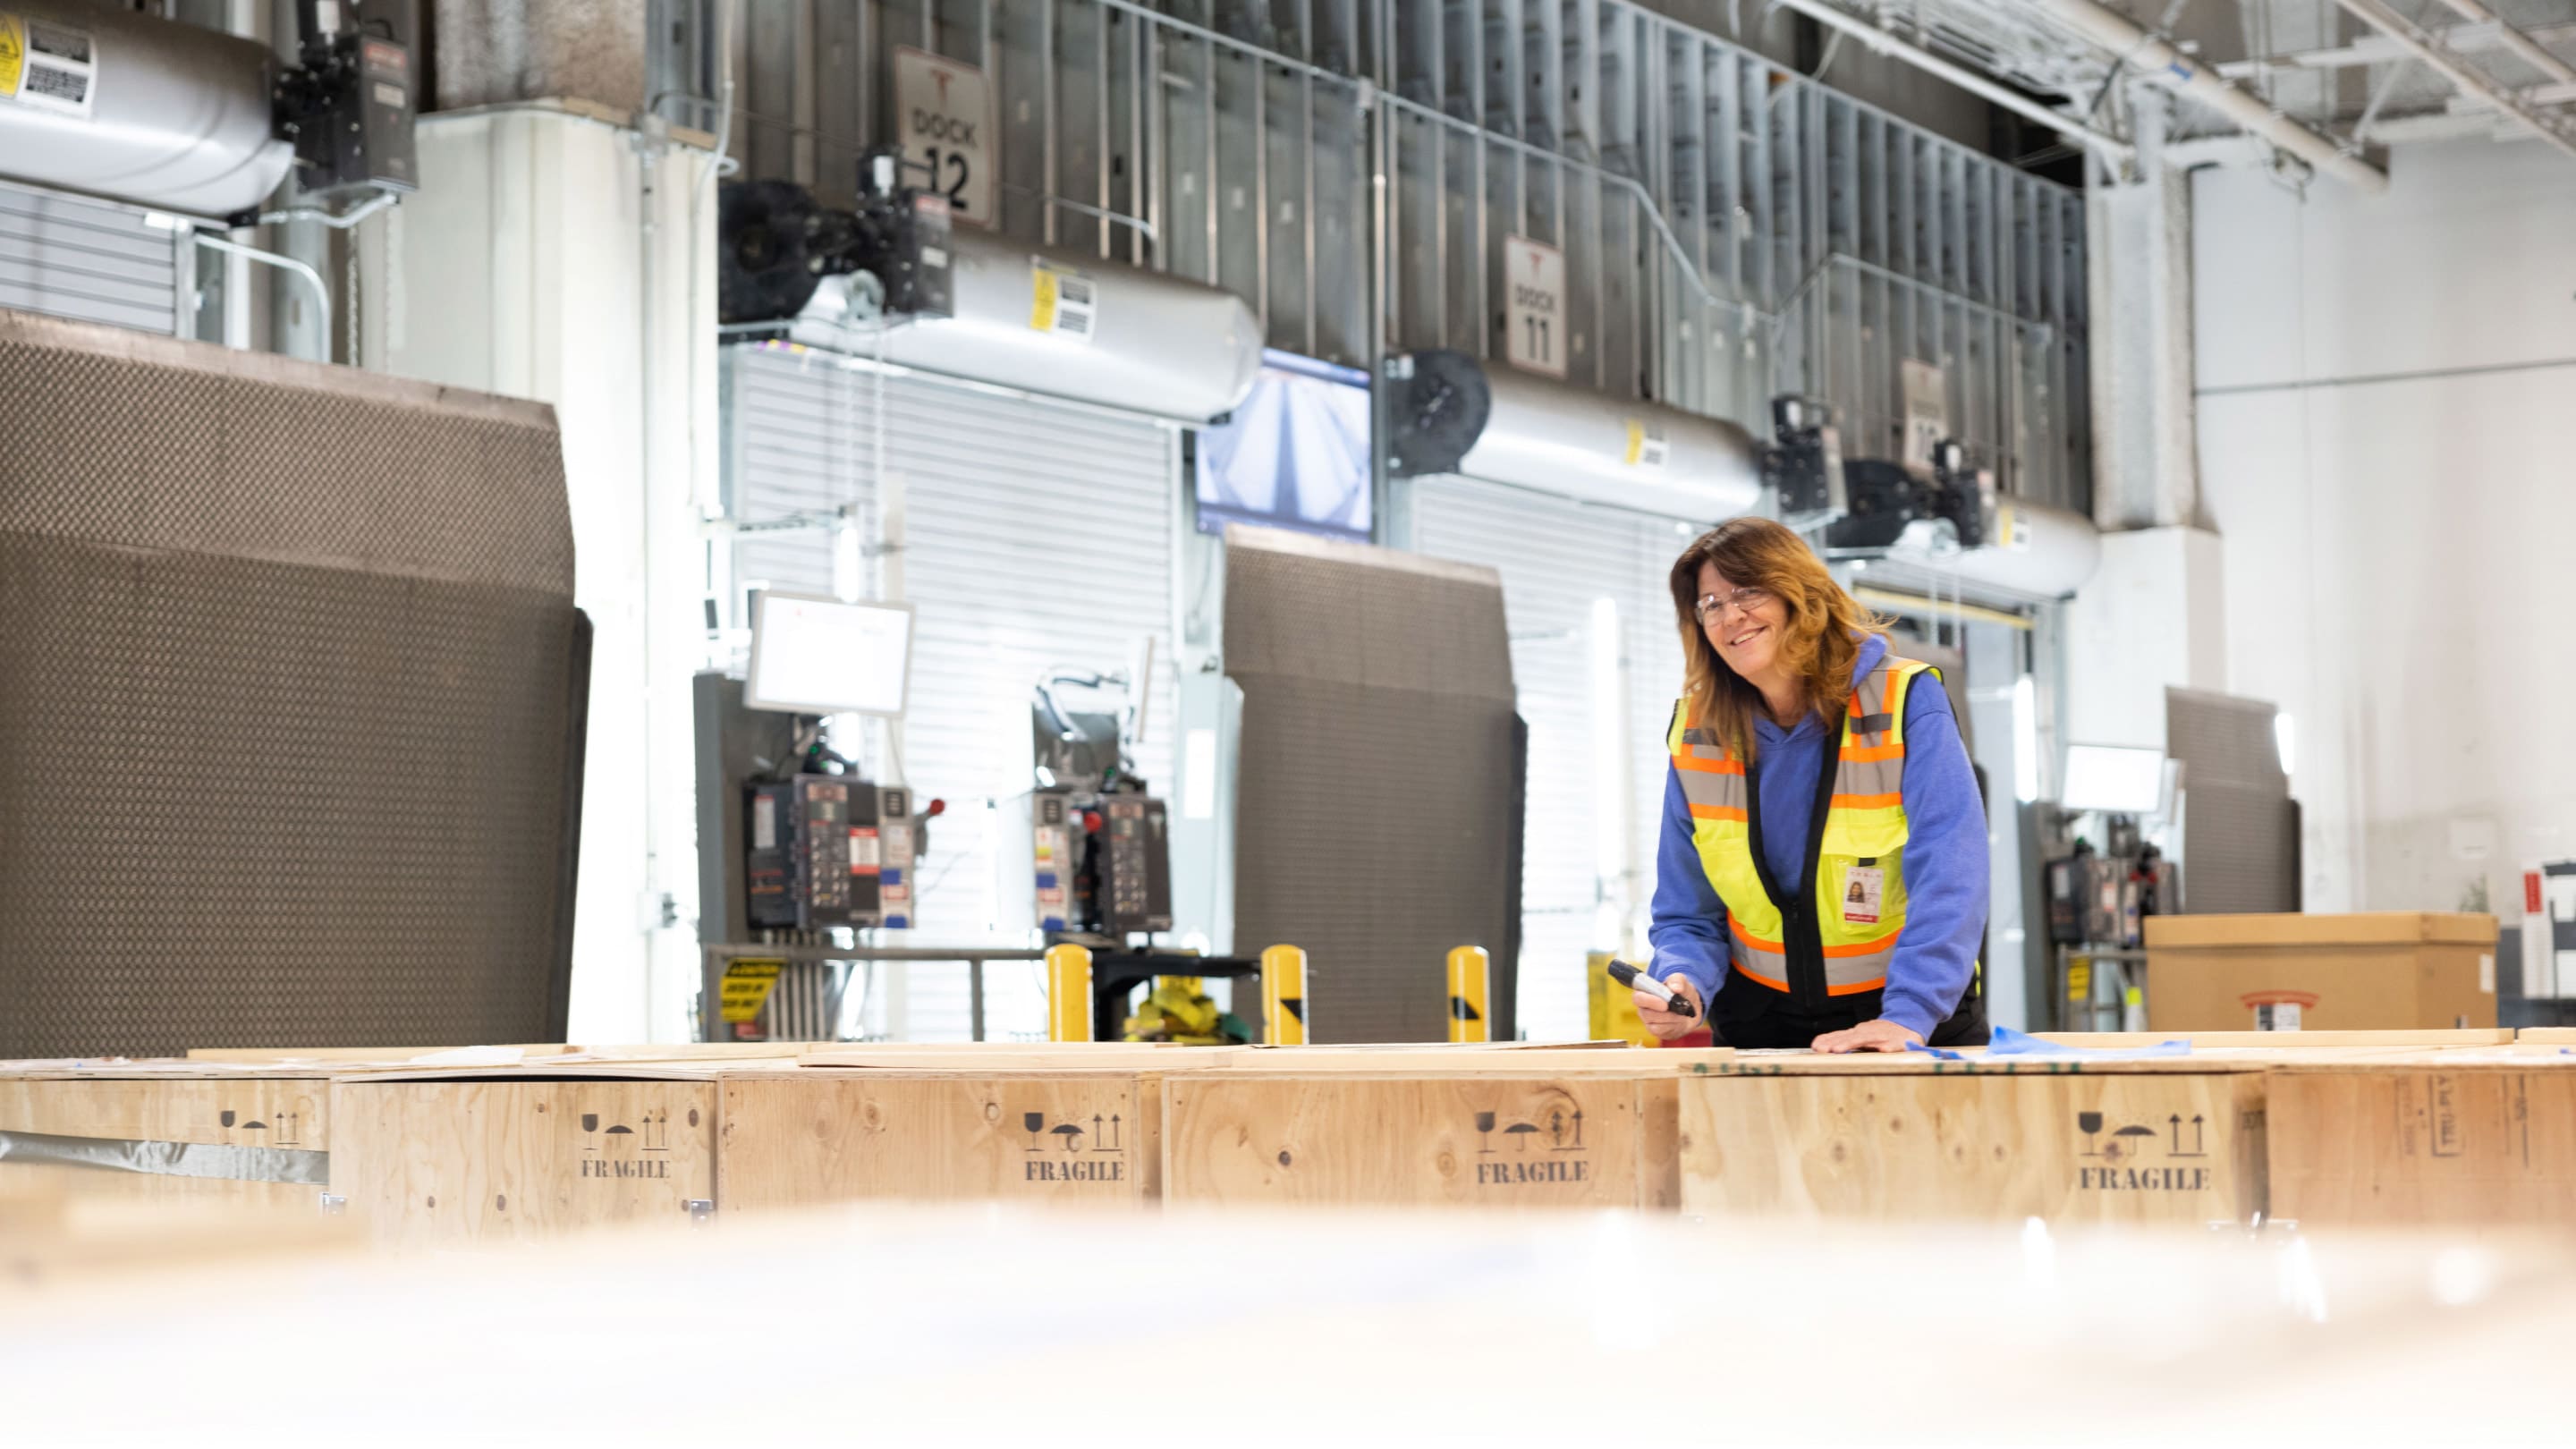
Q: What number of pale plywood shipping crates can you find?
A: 6